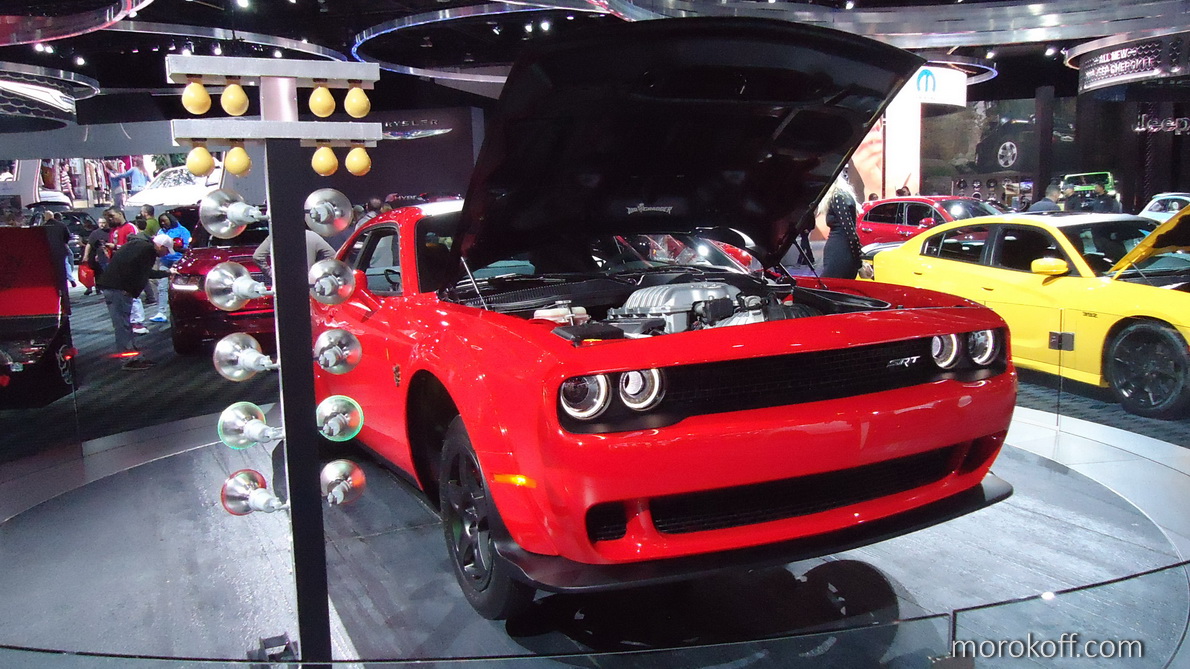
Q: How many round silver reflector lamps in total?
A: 10